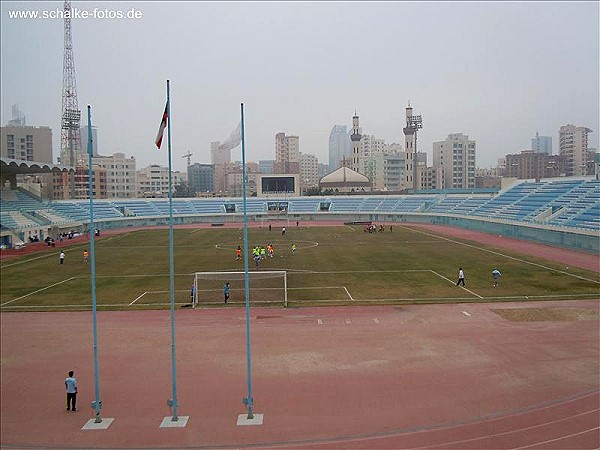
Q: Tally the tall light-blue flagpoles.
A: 3